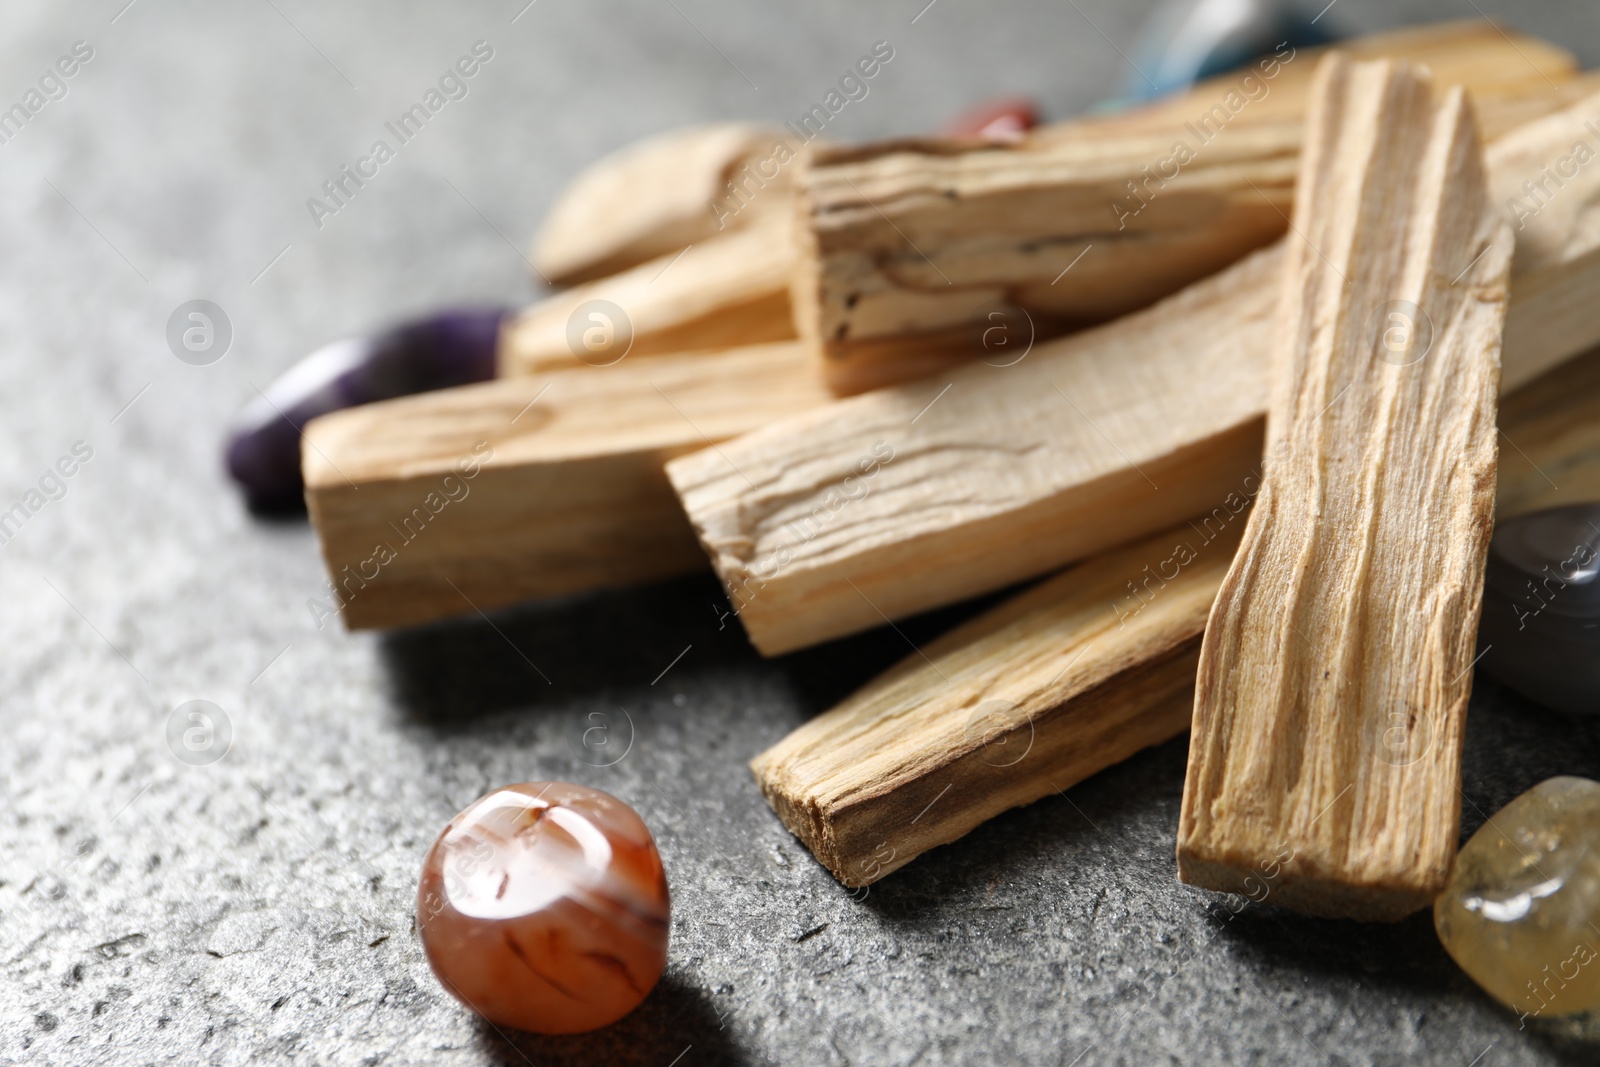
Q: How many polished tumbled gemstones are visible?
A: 6